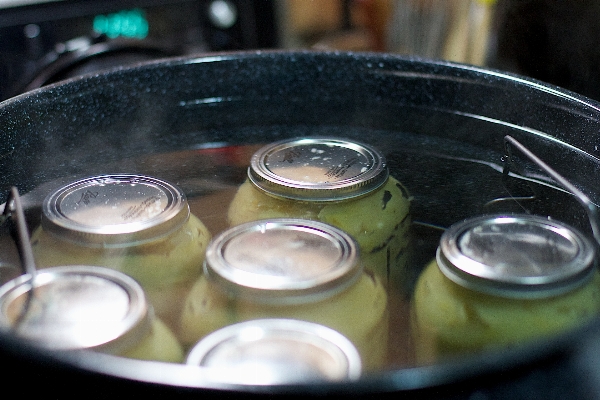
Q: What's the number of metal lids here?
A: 6